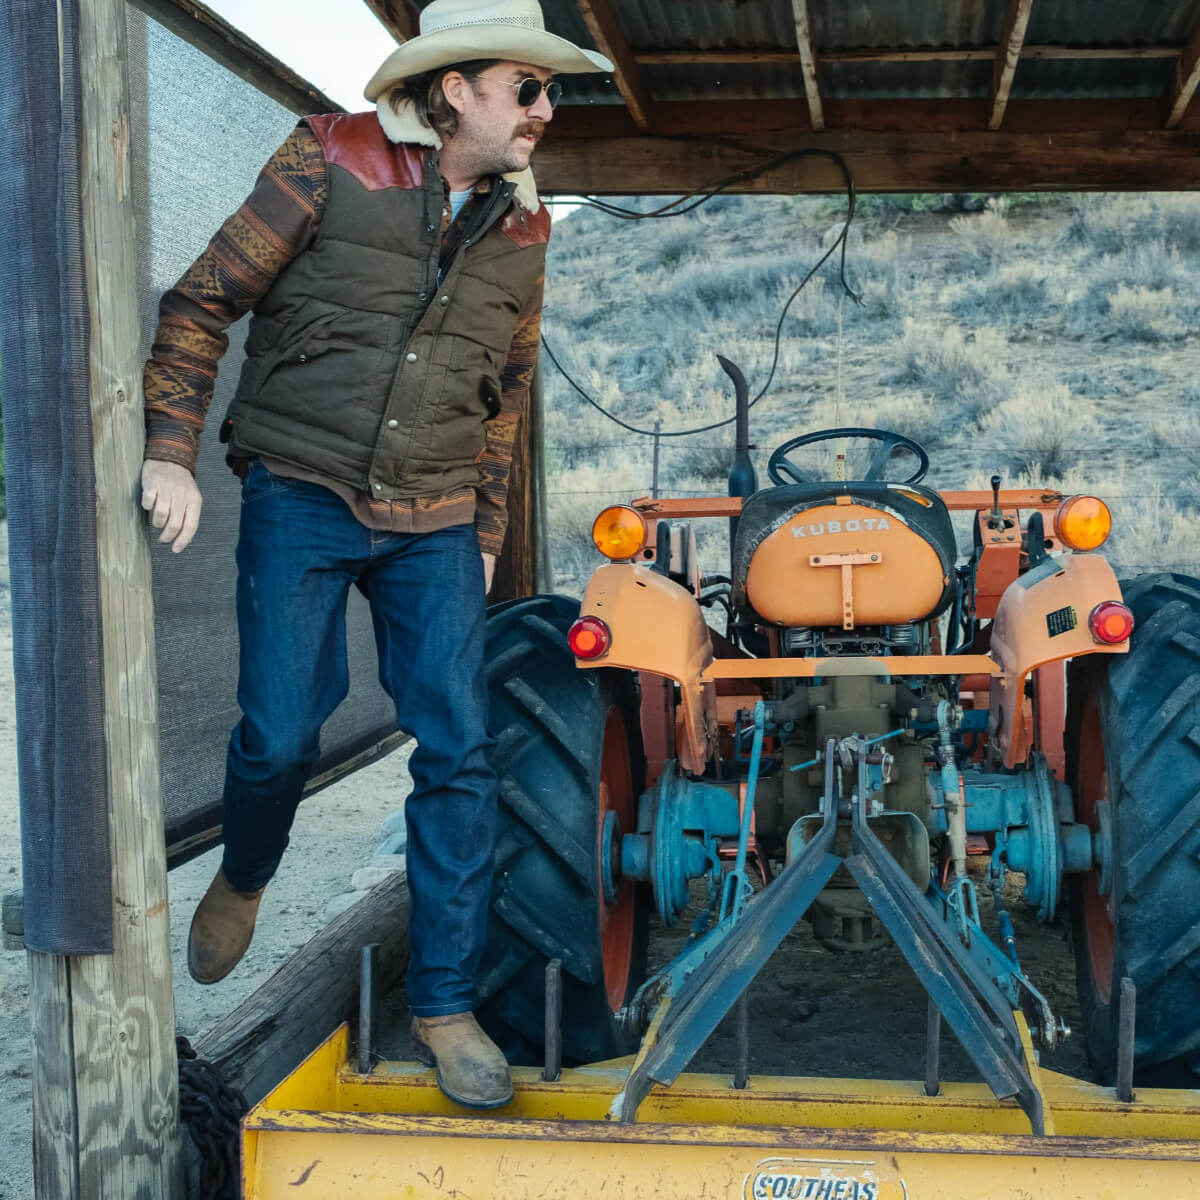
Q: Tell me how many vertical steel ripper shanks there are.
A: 5